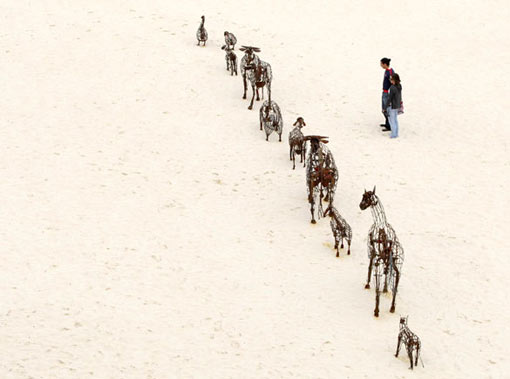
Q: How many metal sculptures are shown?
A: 10